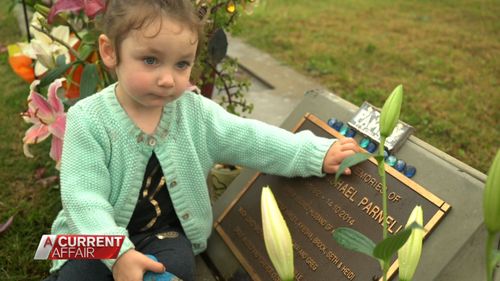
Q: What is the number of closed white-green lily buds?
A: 4